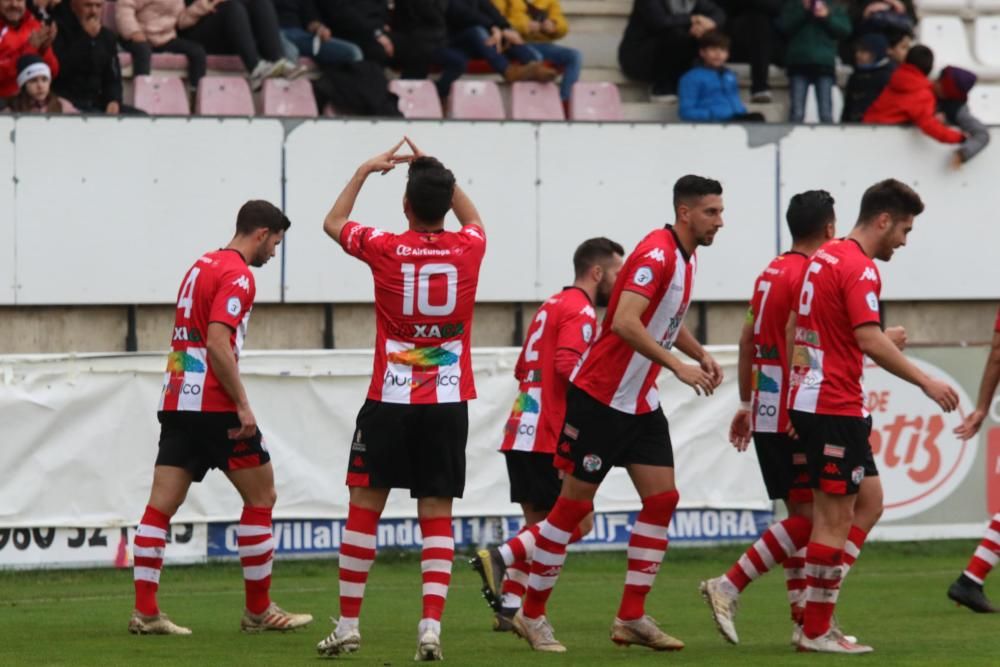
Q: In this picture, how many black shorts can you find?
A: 6